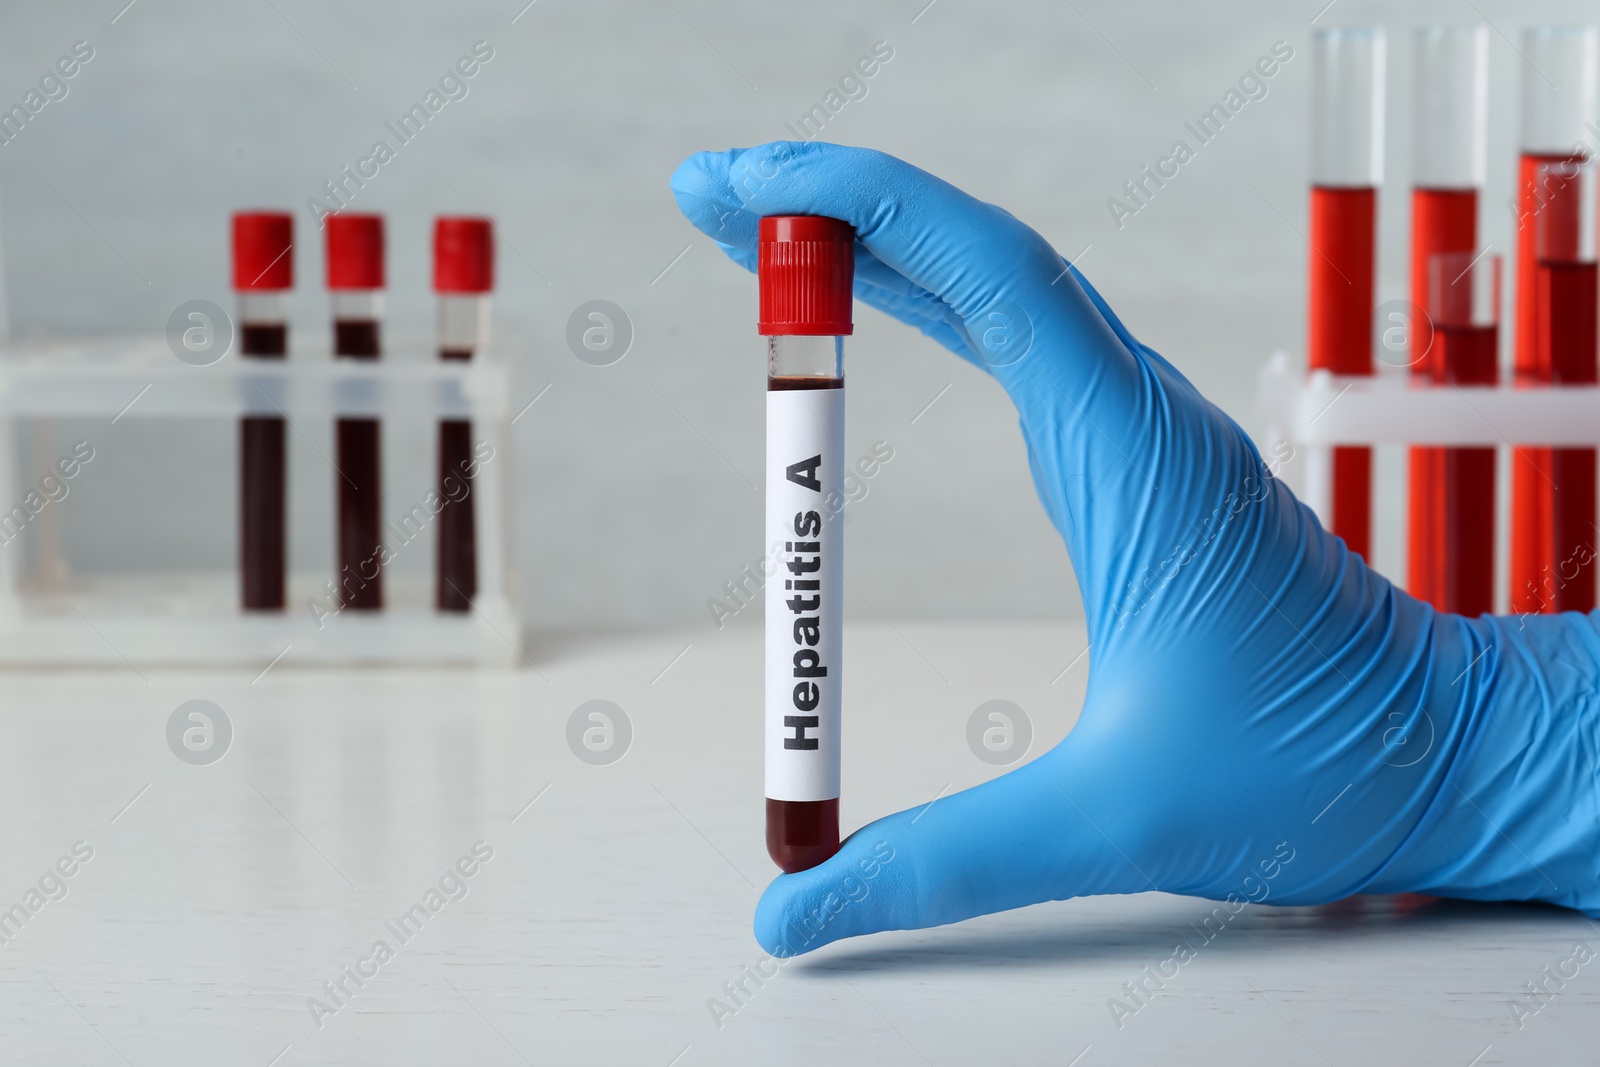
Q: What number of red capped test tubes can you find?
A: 4